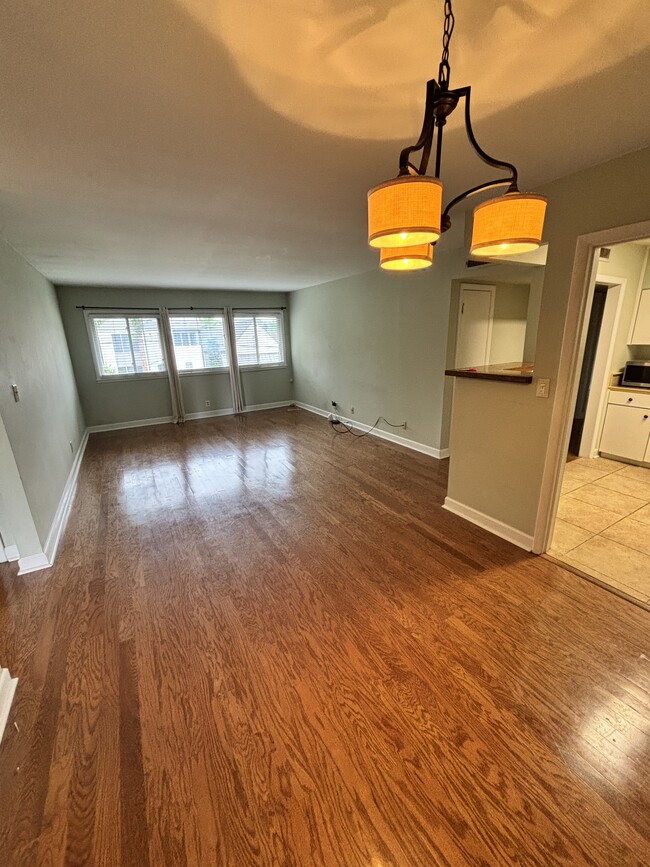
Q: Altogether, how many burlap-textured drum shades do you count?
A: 3